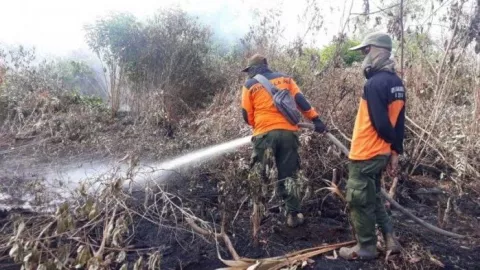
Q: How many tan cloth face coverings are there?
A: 1